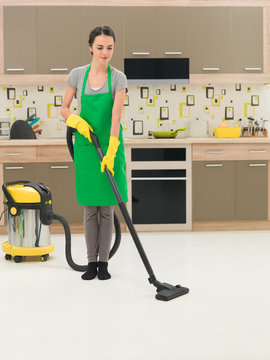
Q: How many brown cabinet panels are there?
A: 11